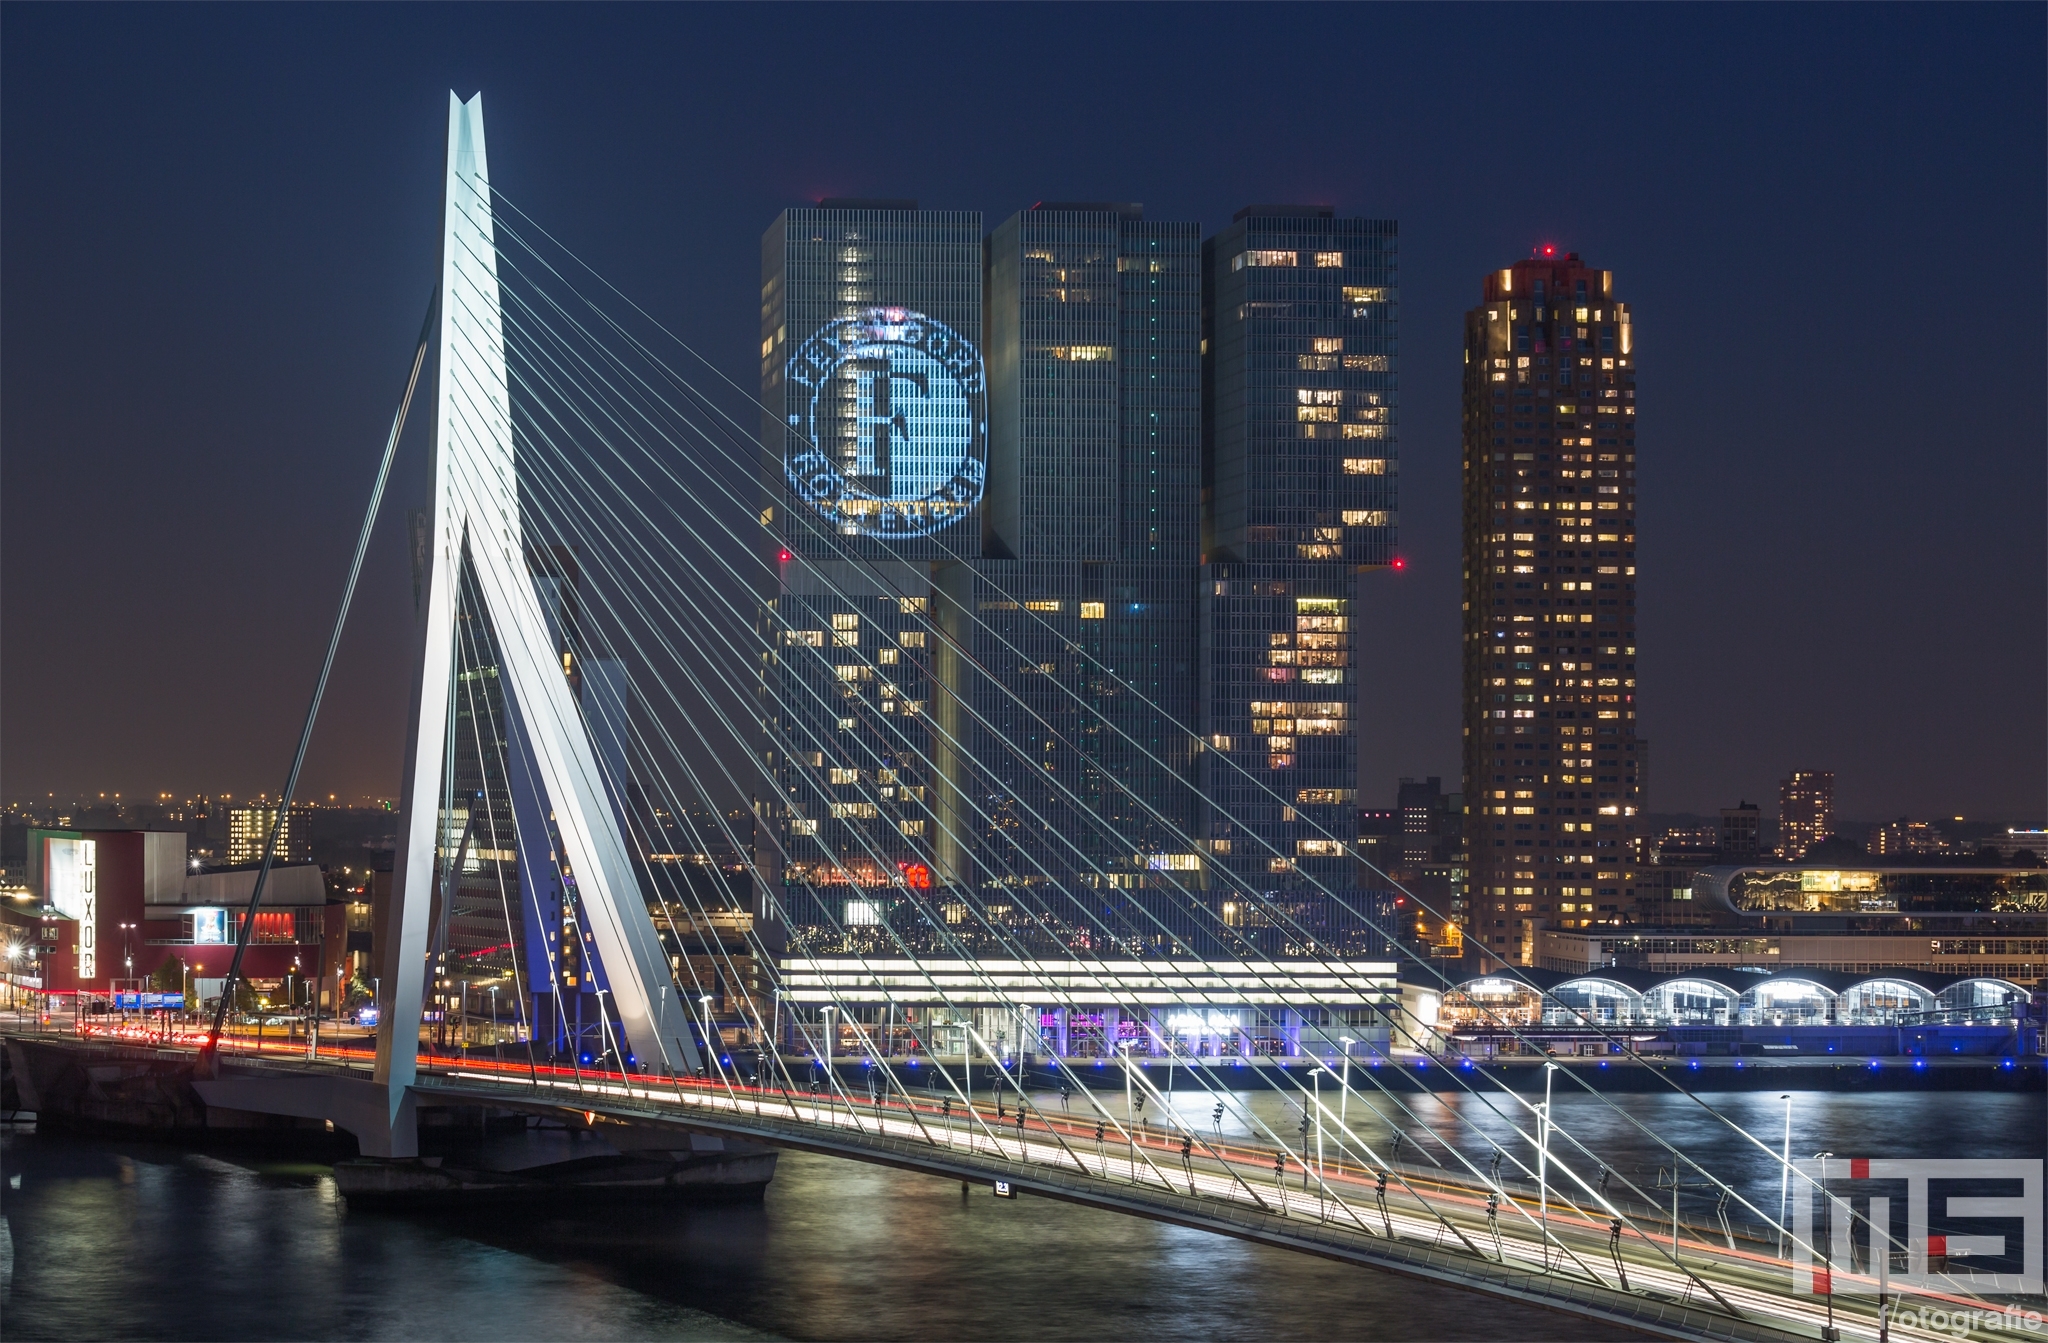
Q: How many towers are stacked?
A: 3